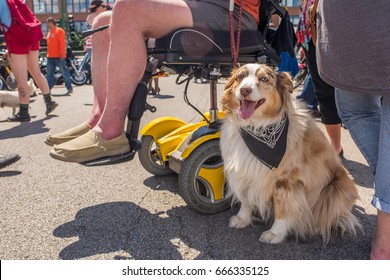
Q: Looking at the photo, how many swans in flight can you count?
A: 0